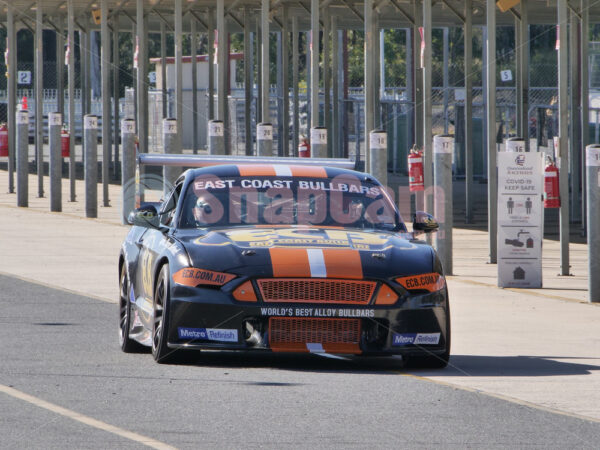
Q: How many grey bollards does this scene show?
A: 12